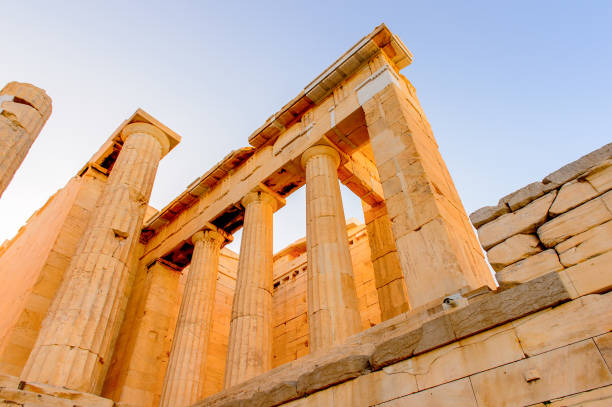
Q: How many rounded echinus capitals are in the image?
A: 4